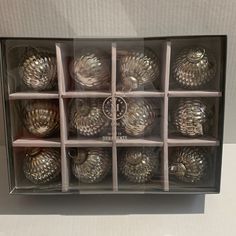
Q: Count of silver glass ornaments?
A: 12